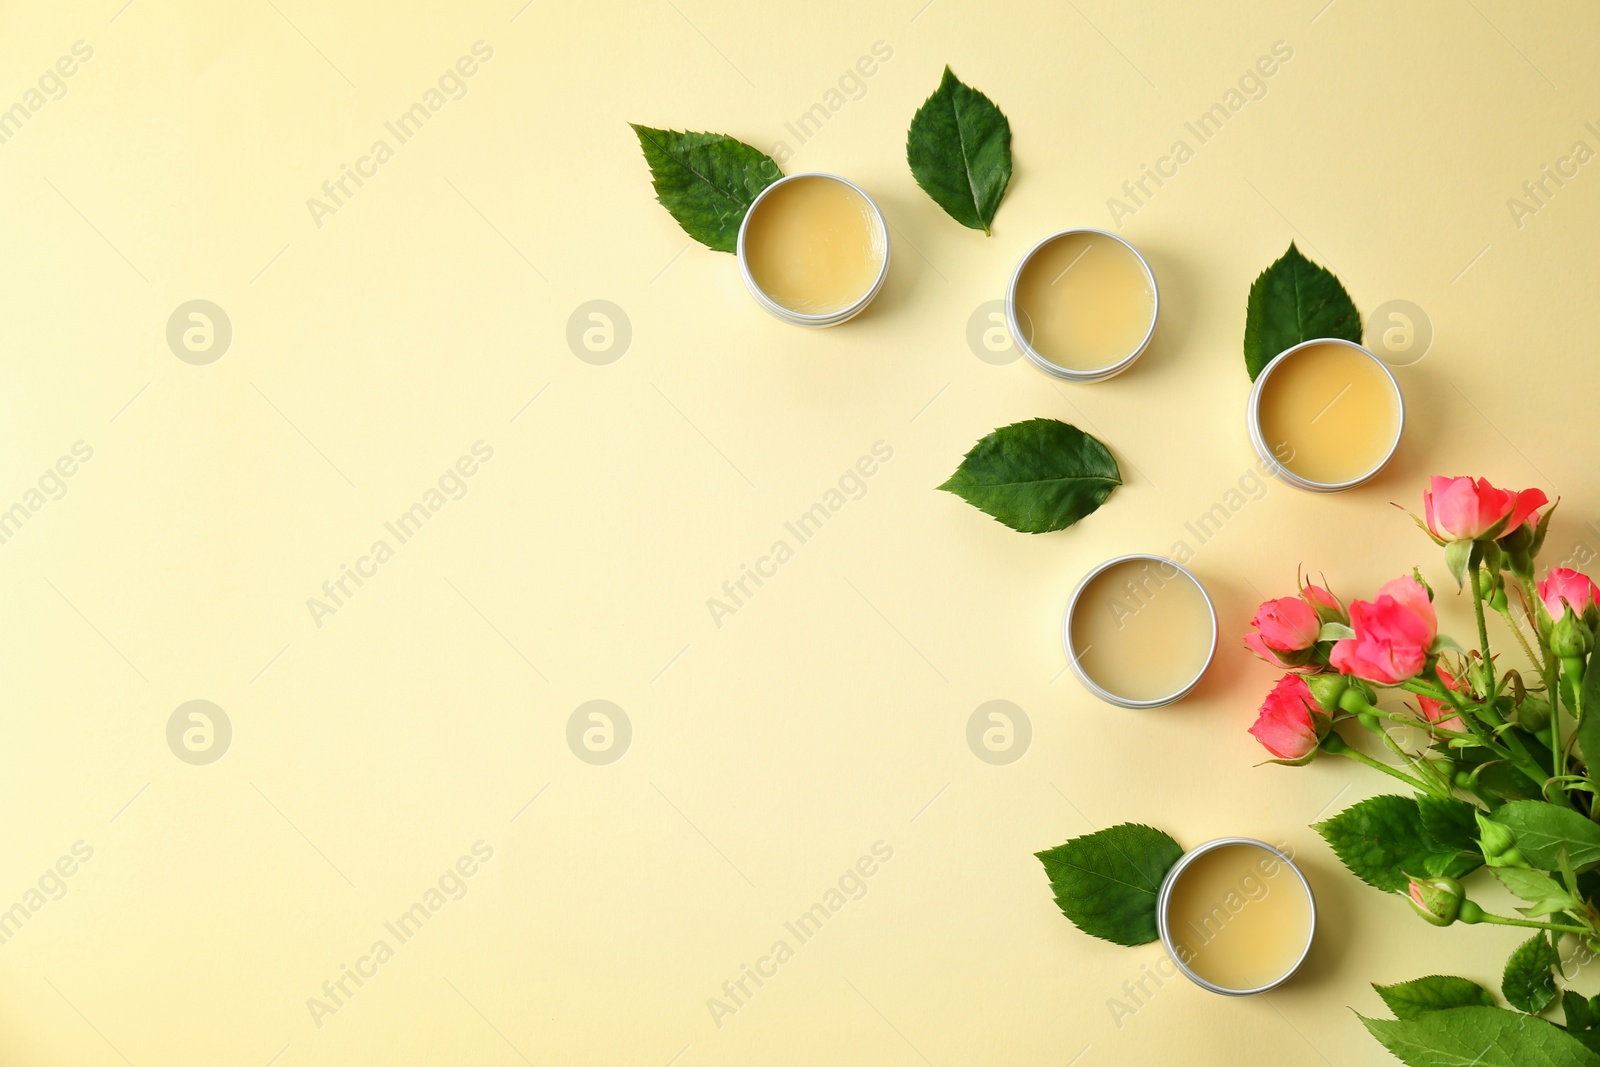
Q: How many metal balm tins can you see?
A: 5